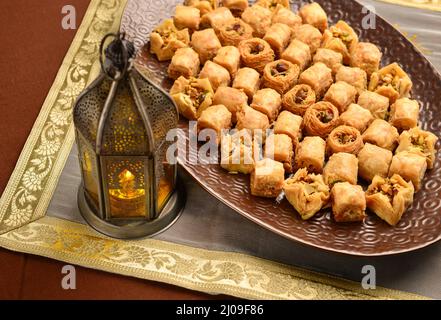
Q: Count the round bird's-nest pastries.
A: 6